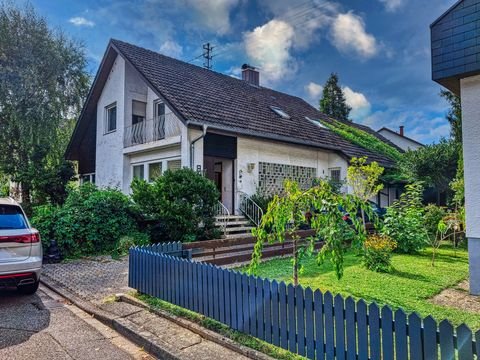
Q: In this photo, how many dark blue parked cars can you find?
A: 1